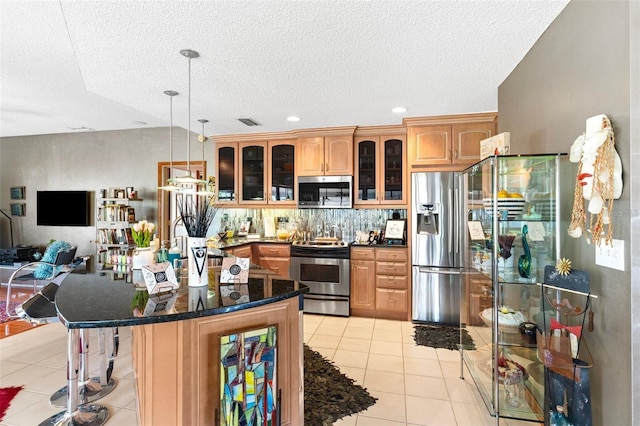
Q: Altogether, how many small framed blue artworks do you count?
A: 2